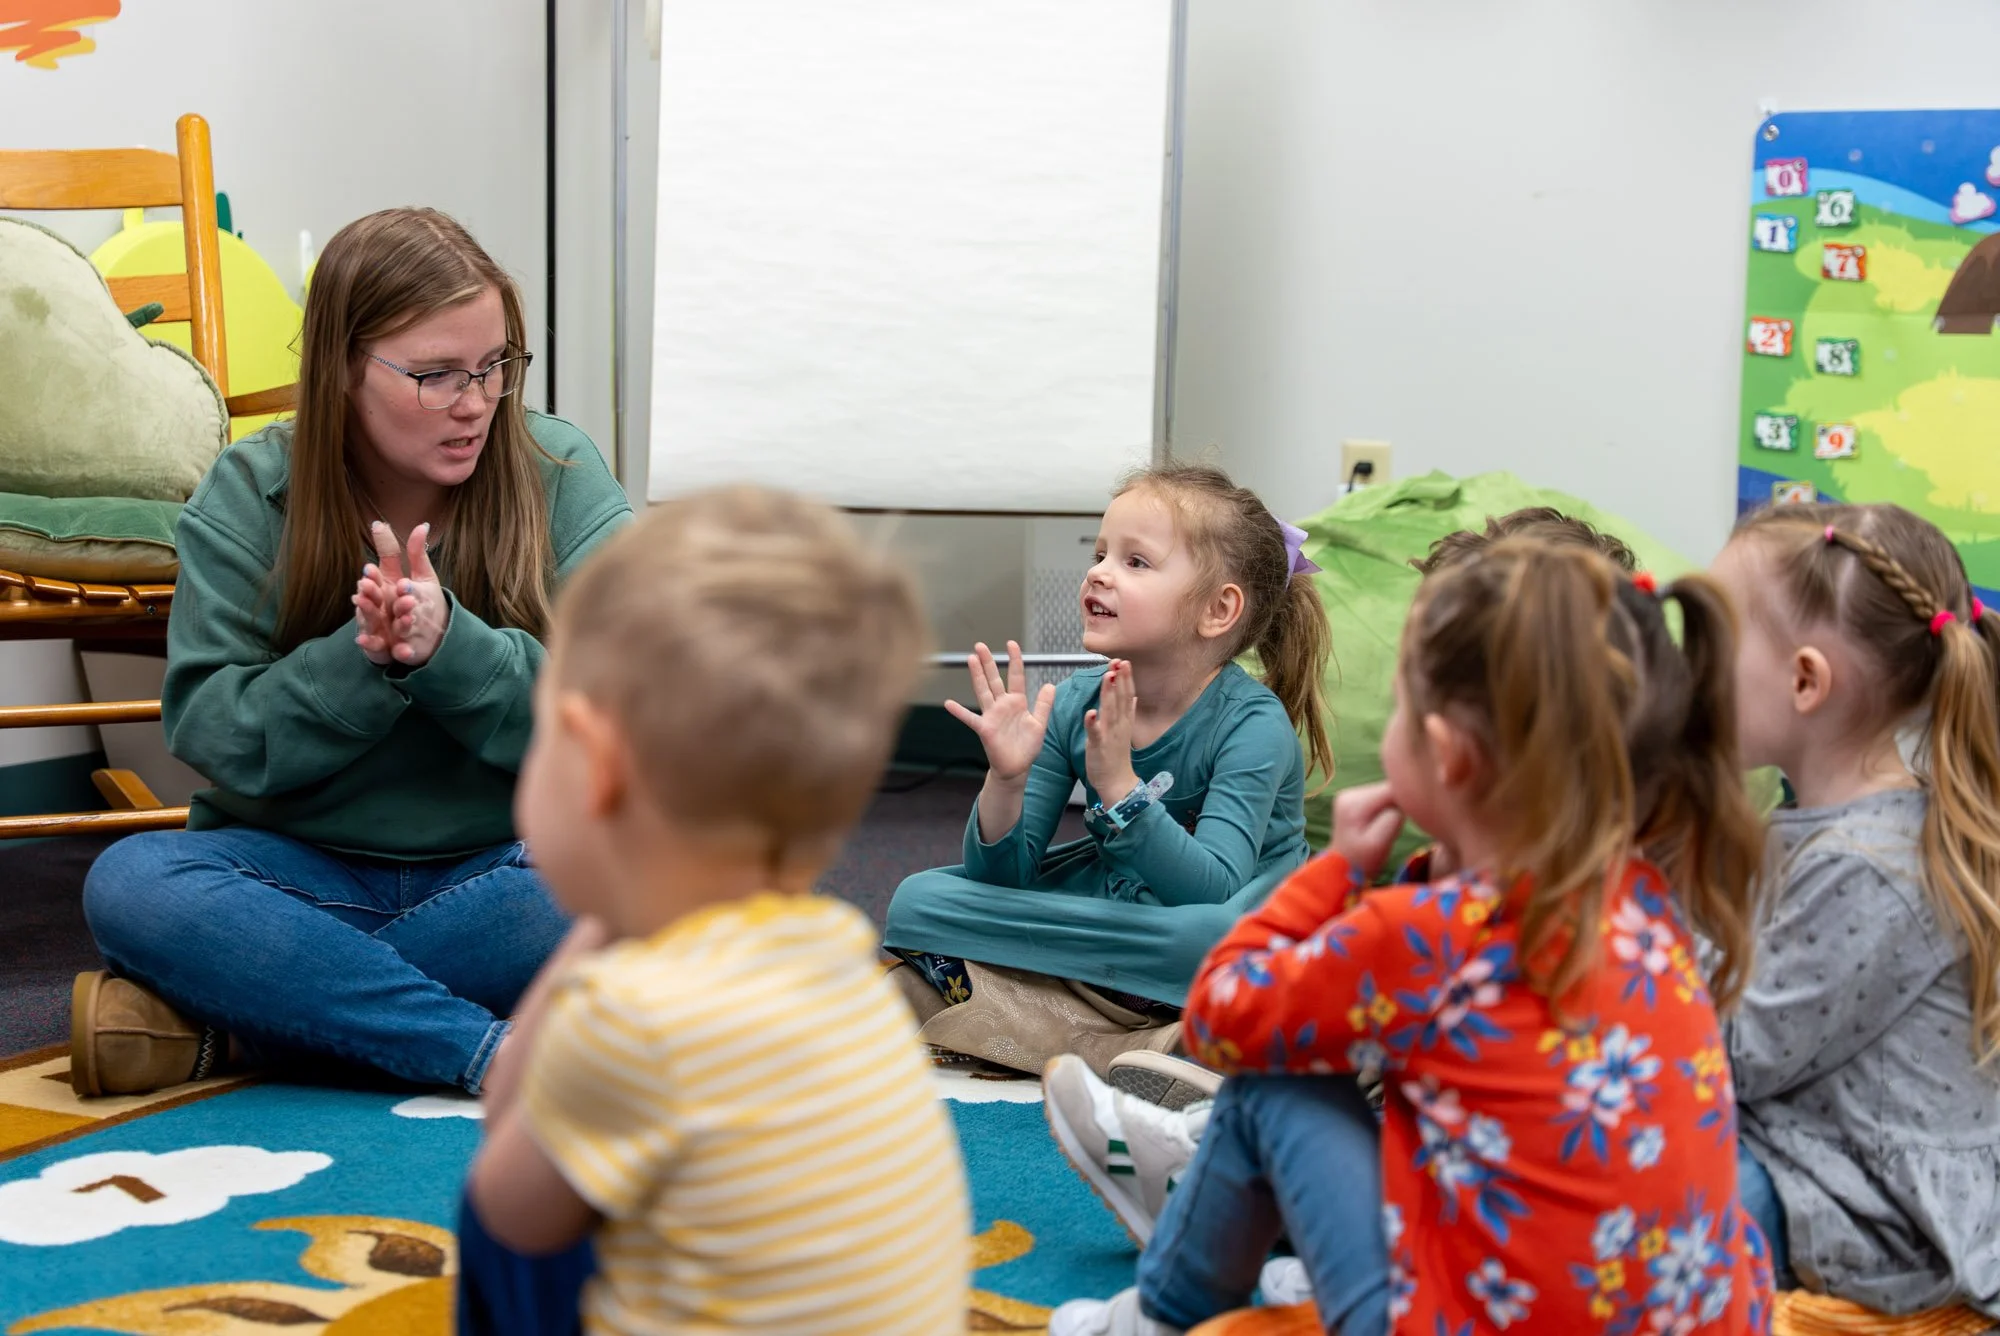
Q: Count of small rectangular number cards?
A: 9